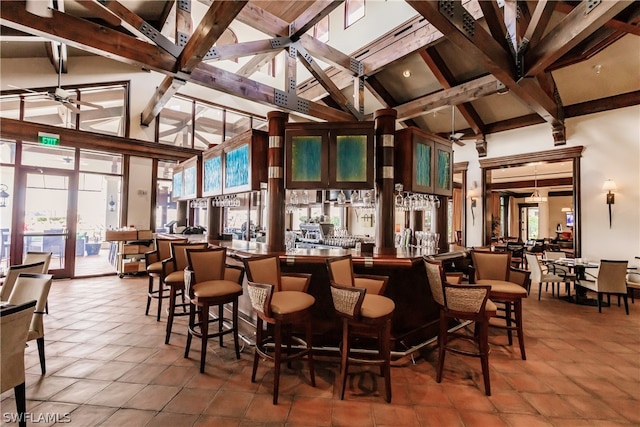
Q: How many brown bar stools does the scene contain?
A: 7